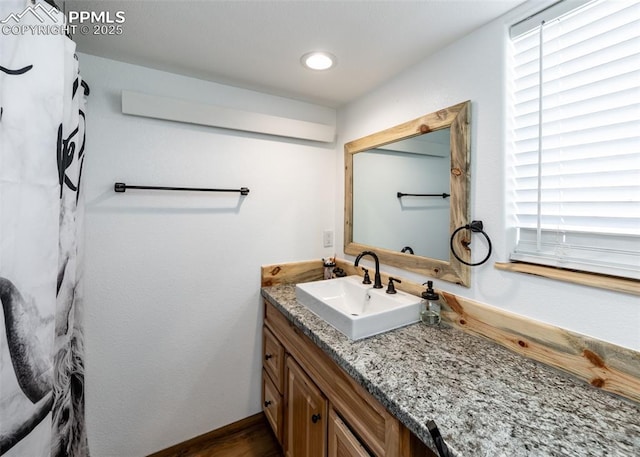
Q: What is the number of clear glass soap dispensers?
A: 1